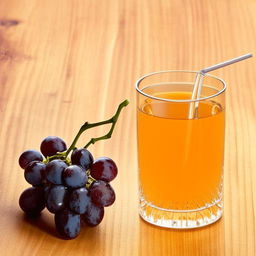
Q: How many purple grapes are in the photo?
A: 13